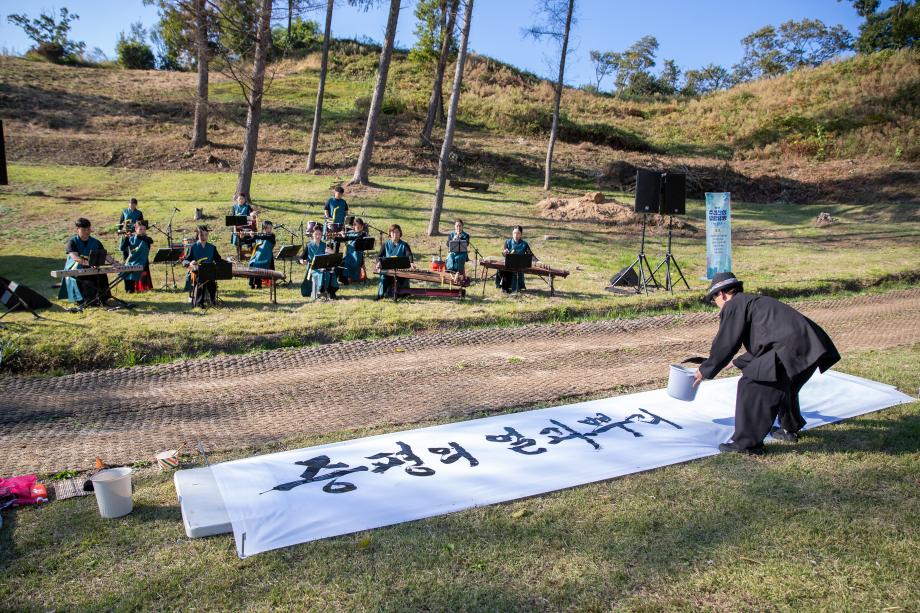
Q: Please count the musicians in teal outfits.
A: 12